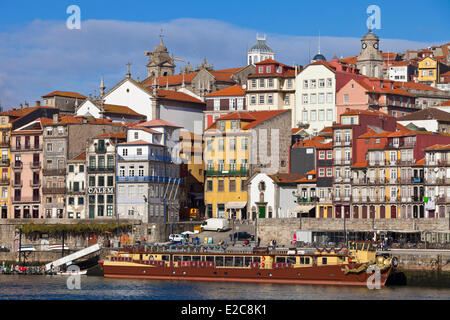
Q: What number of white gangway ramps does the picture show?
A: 1